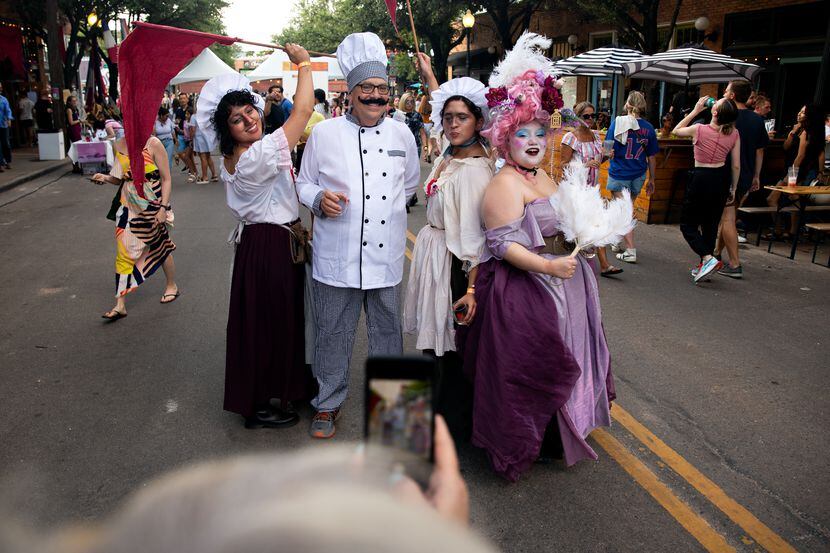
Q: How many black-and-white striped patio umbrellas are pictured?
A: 2